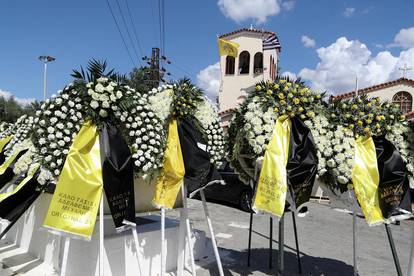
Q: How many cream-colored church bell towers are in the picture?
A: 1